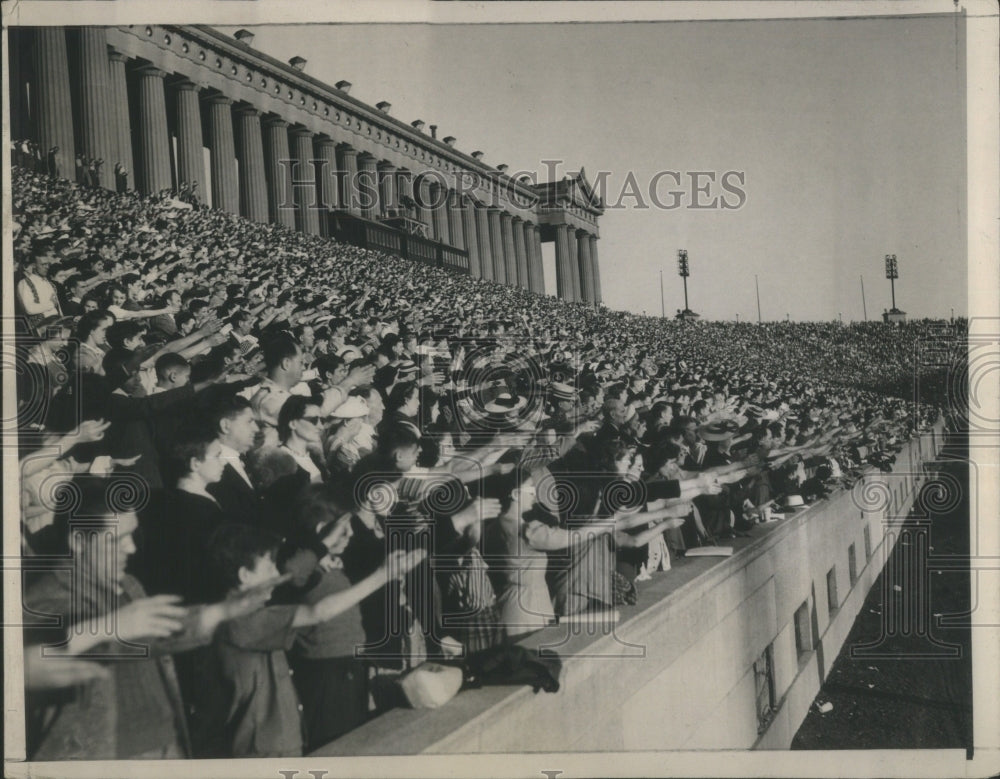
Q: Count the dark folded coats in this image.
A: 1